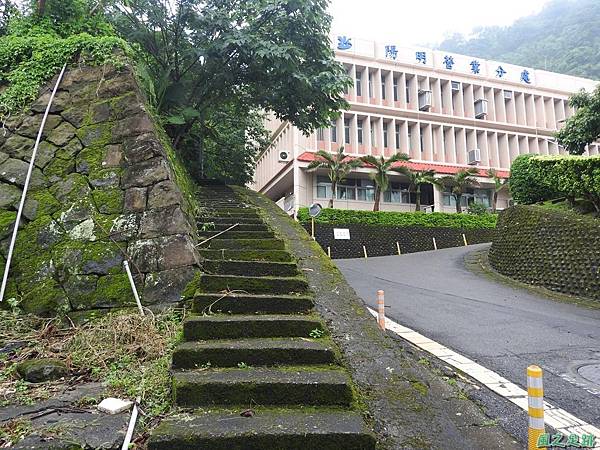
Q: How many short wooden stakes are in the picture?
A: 5